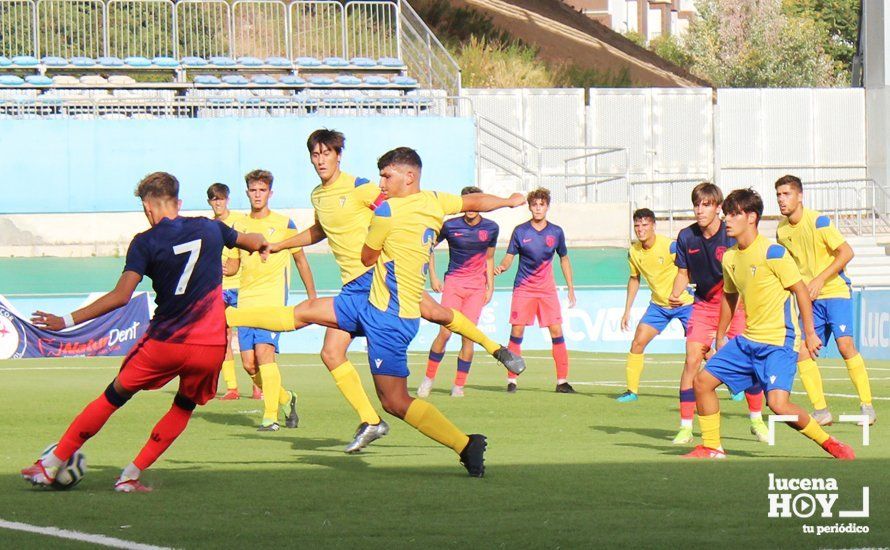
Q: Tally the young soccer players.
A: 11